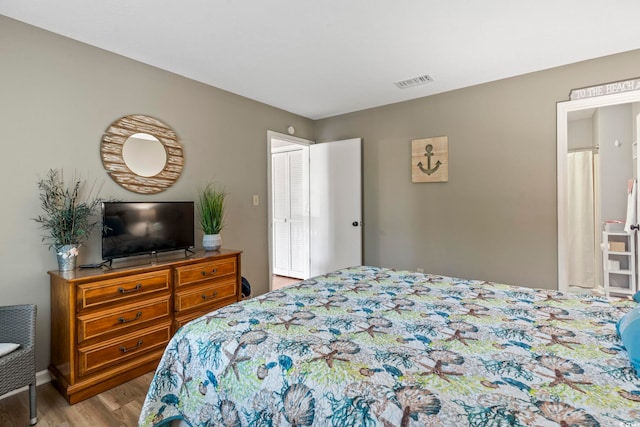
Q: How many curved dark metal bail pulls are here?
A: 5